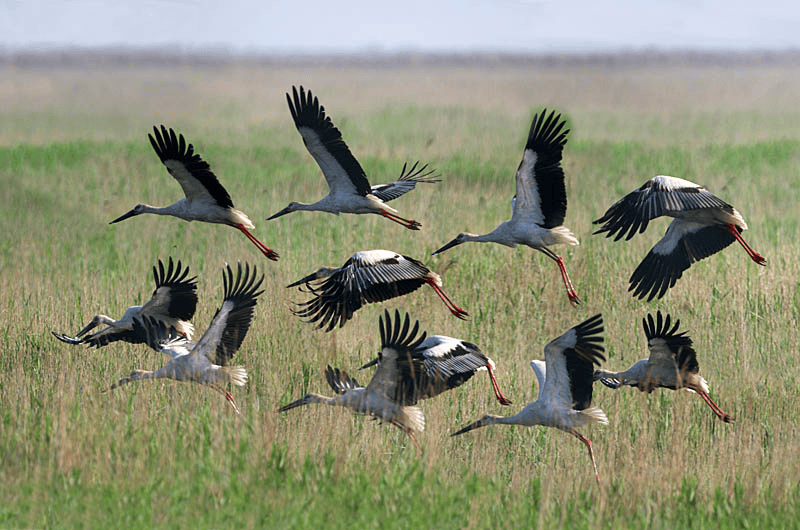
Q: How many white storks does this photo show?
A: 11